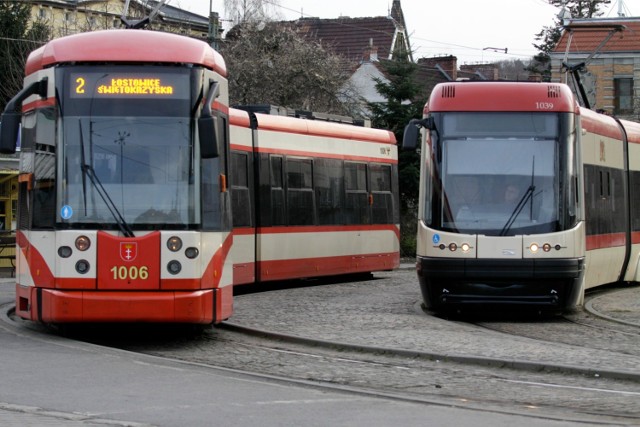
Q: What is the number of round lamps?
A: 12